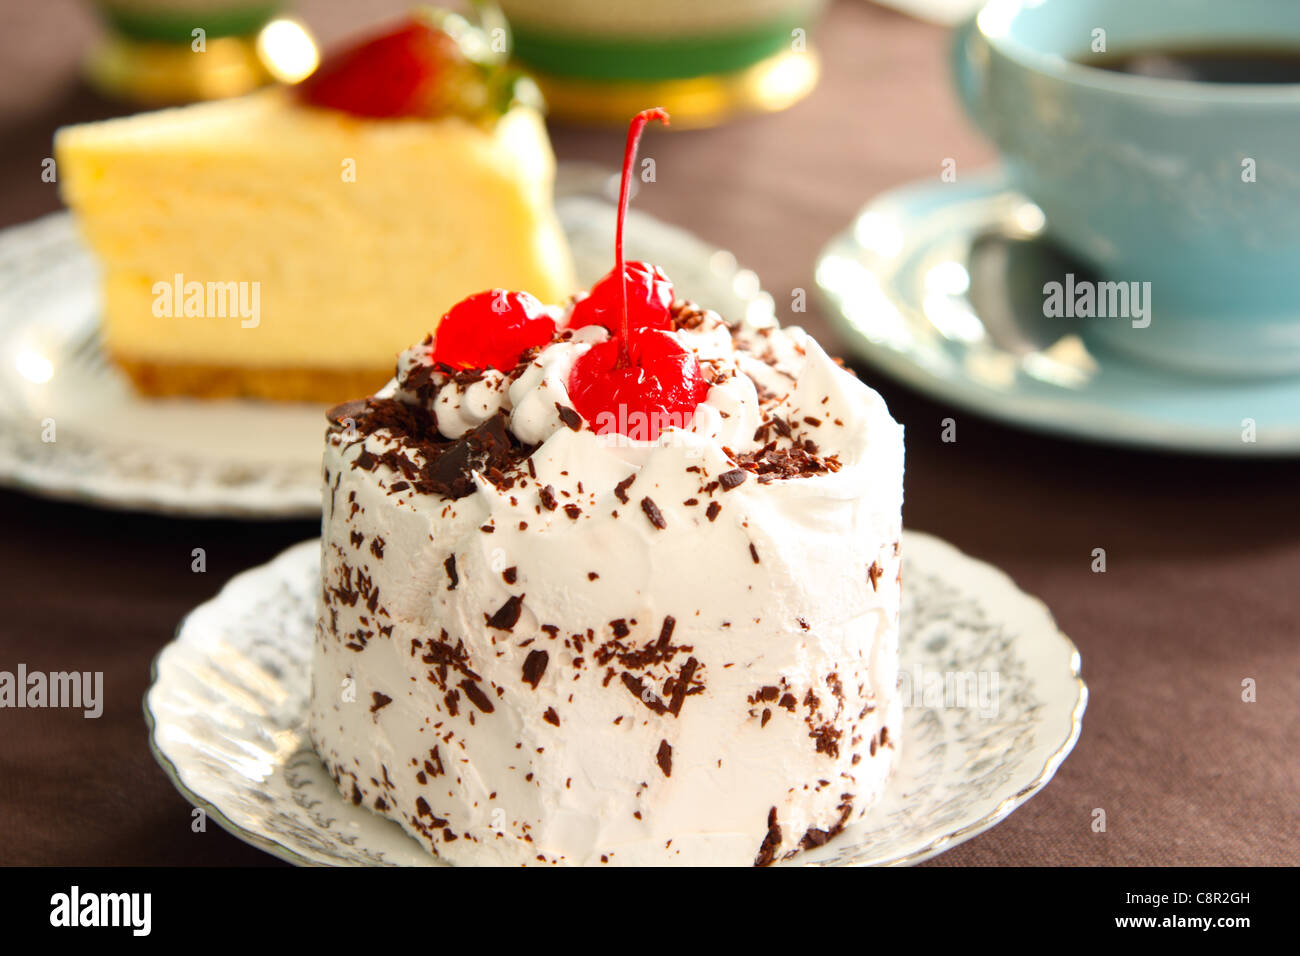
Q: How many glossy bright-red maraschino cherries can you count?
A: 3